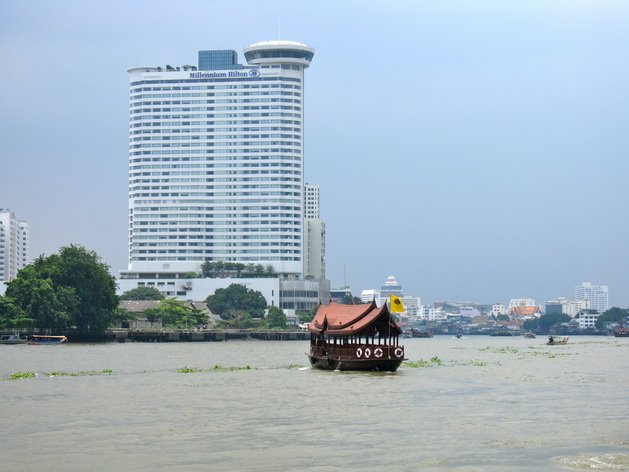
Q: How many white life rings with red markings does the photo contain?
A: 4